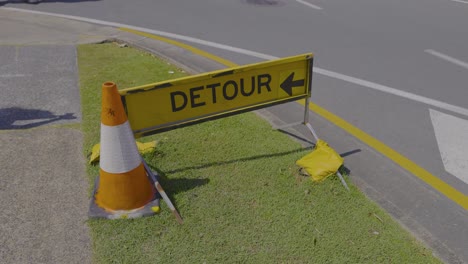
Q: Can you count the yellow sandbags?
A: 2